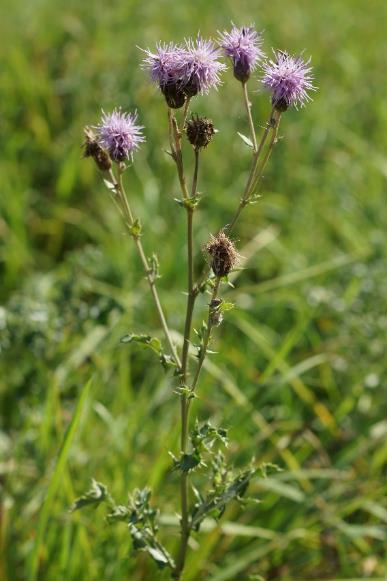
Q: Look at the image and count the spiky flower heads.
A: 8